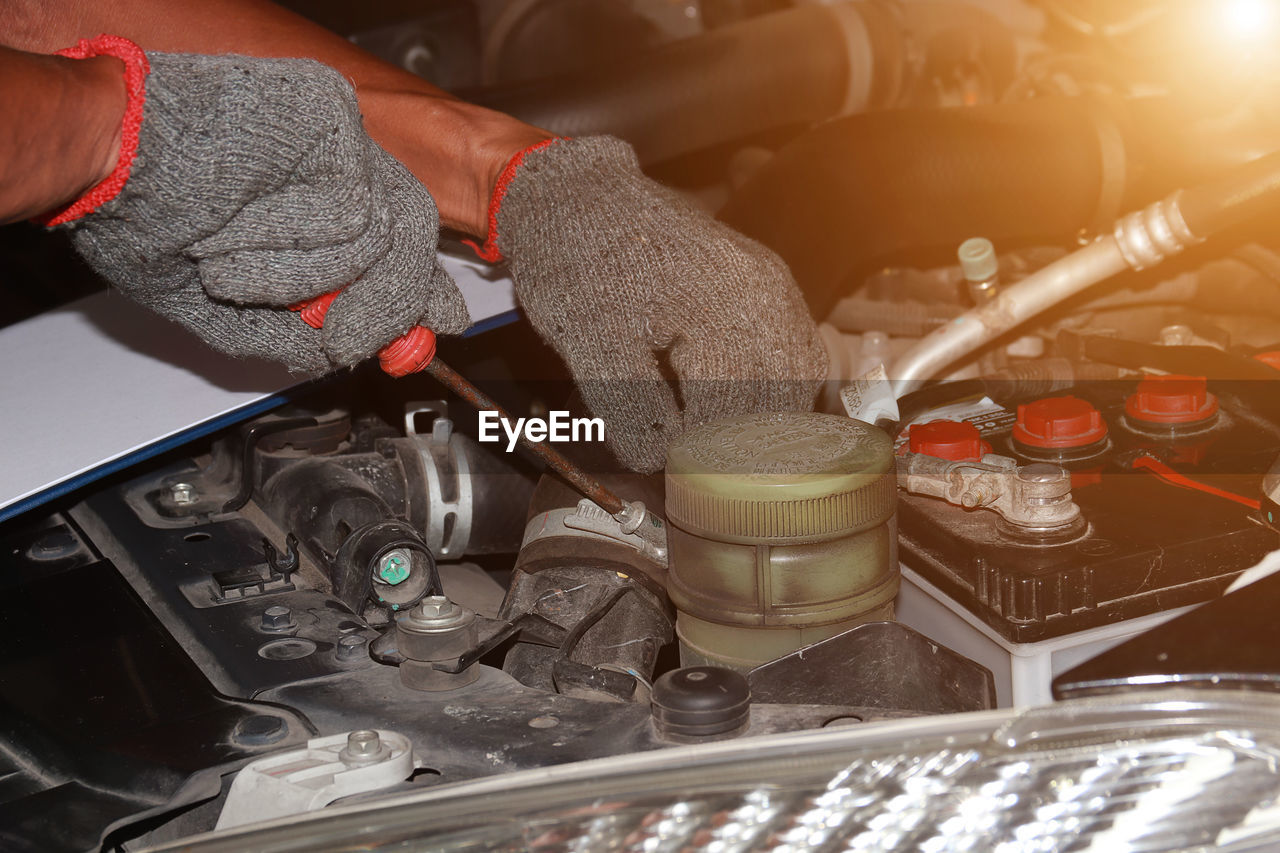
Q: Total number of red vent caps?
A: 3